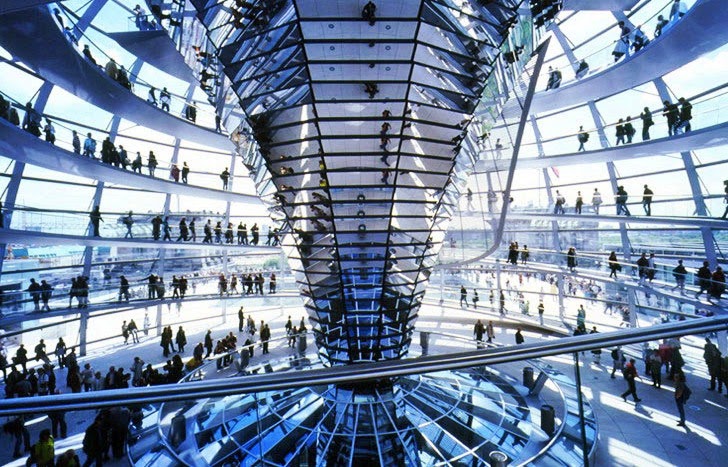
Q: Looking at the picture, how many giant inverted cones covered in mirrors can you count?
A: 1